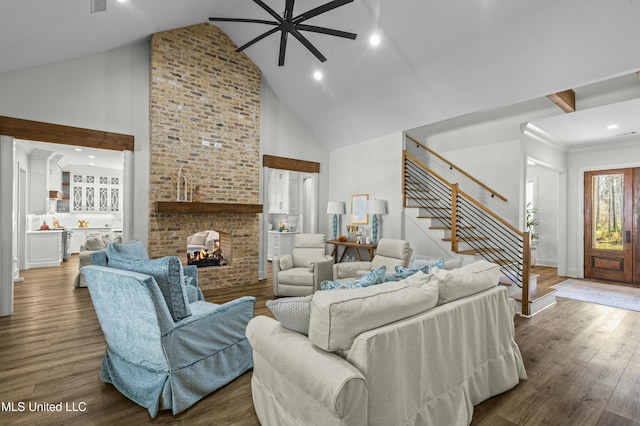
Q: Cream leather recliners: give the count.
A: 2